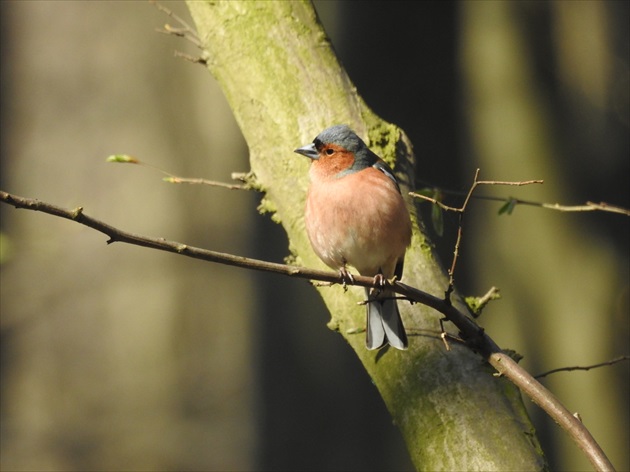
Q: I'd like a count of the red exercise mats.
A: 0